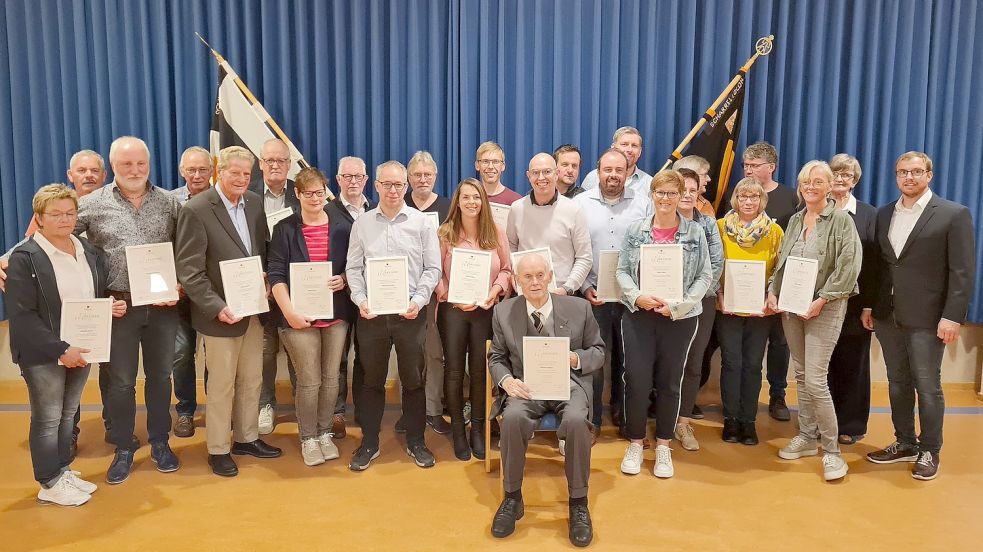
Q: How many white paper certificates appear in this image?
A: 15